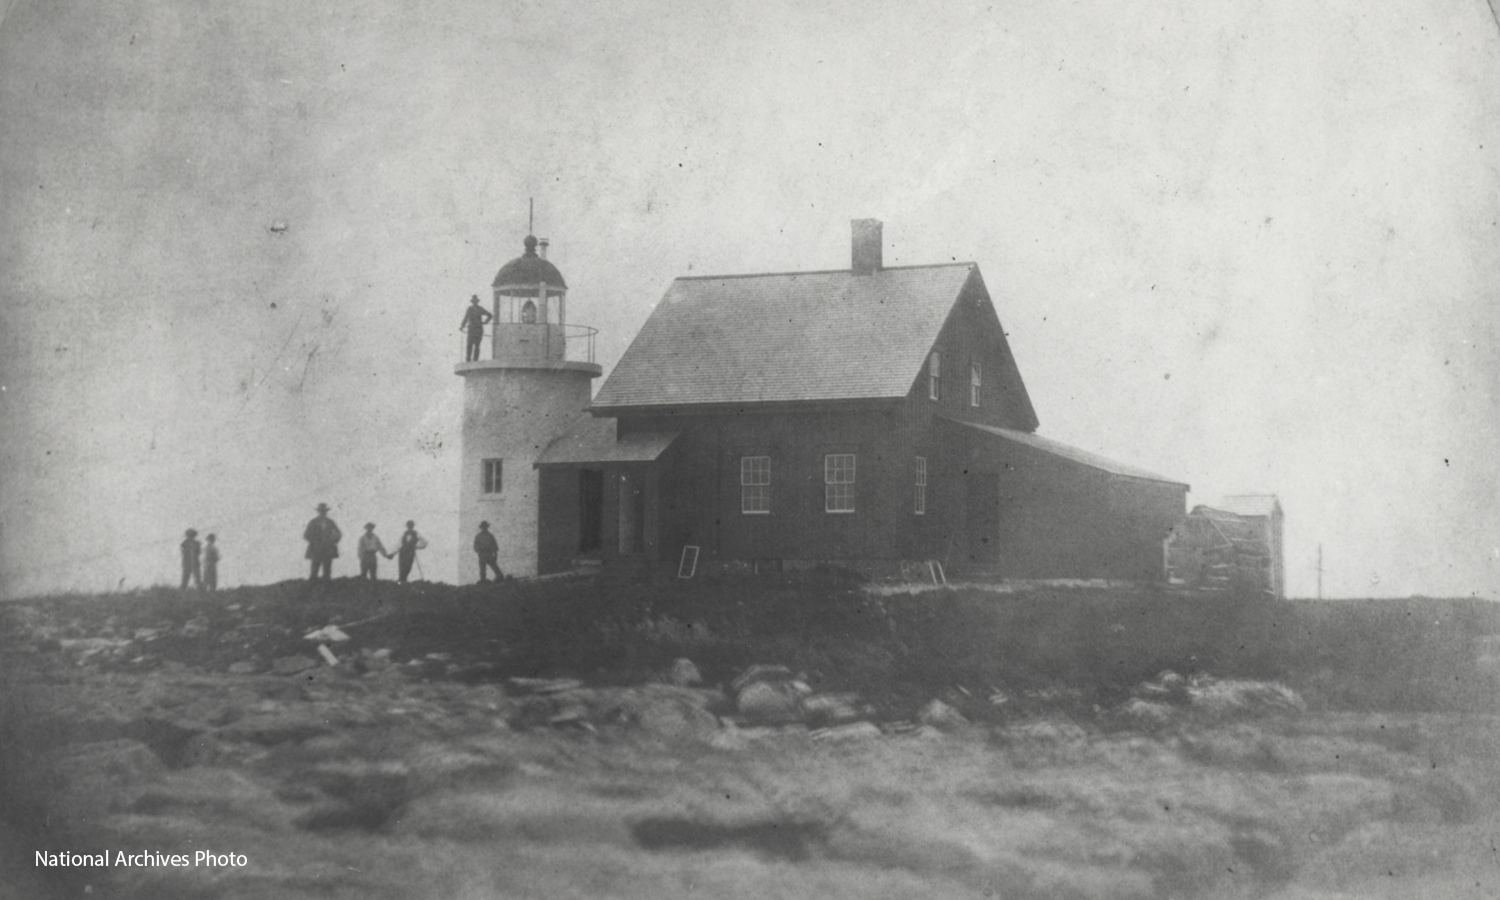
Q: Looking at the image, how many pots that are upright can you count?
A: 0